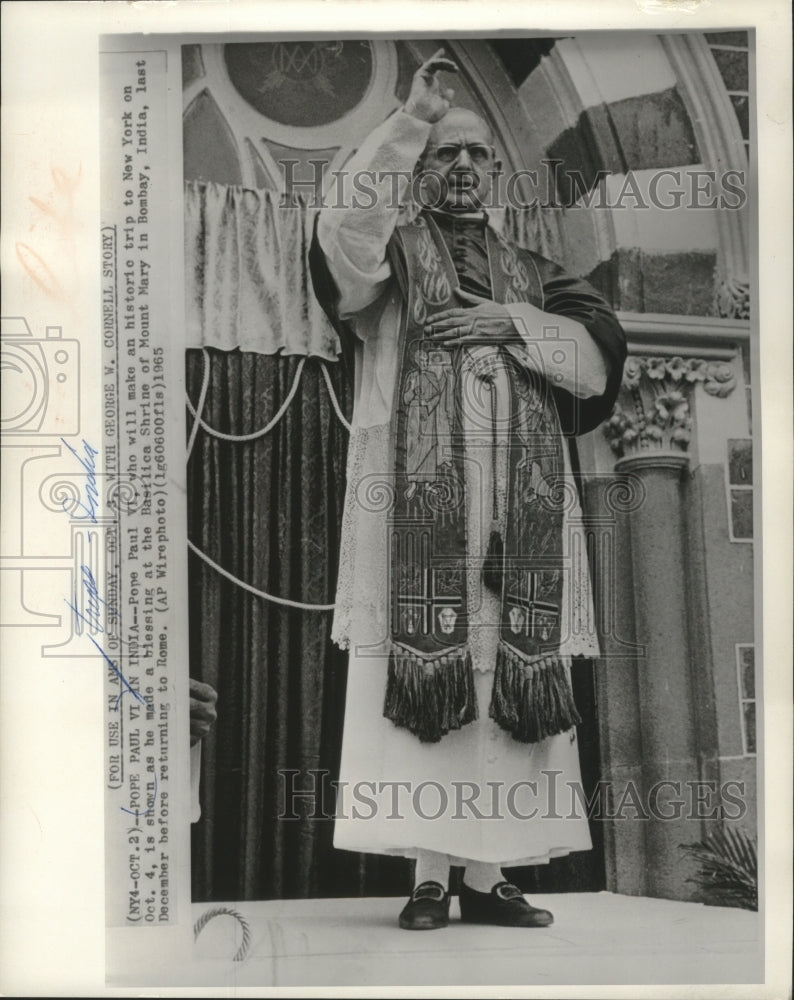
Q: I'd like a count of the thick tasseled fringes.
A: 2